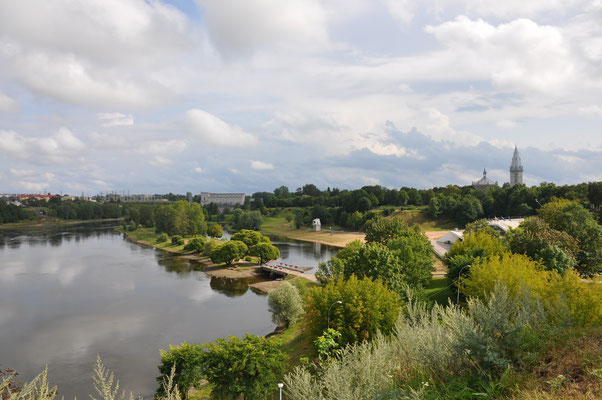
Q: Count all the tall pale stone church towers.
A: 1